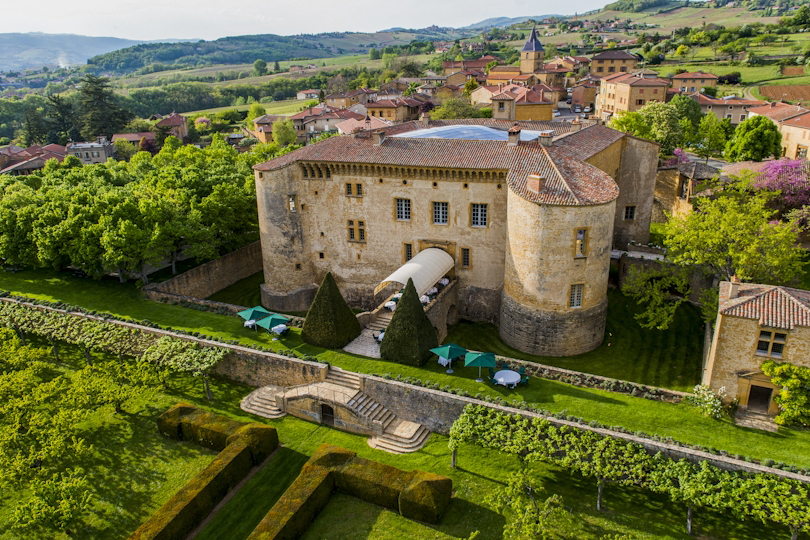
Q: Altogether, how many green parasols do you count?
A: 4